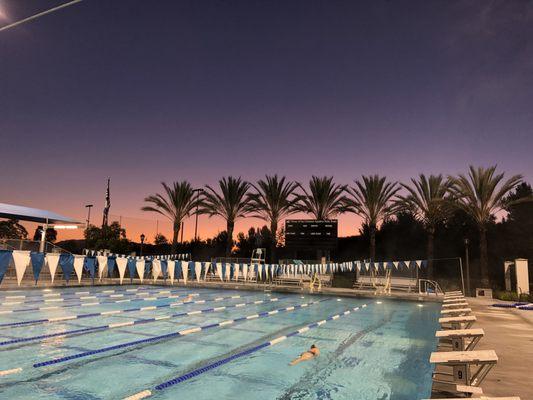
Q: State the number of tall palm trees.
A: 7